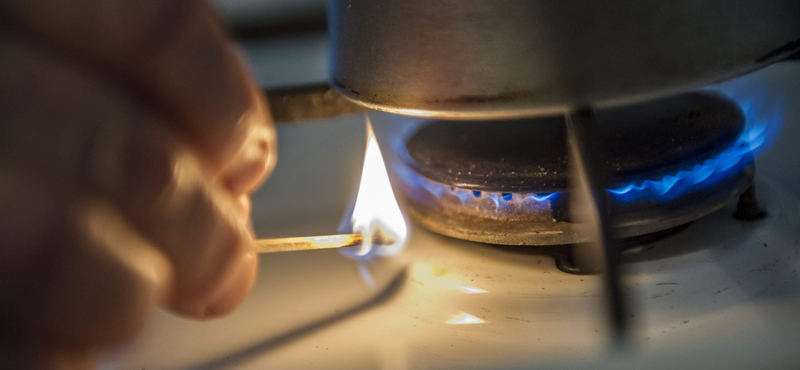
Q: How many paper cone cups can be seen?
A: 0